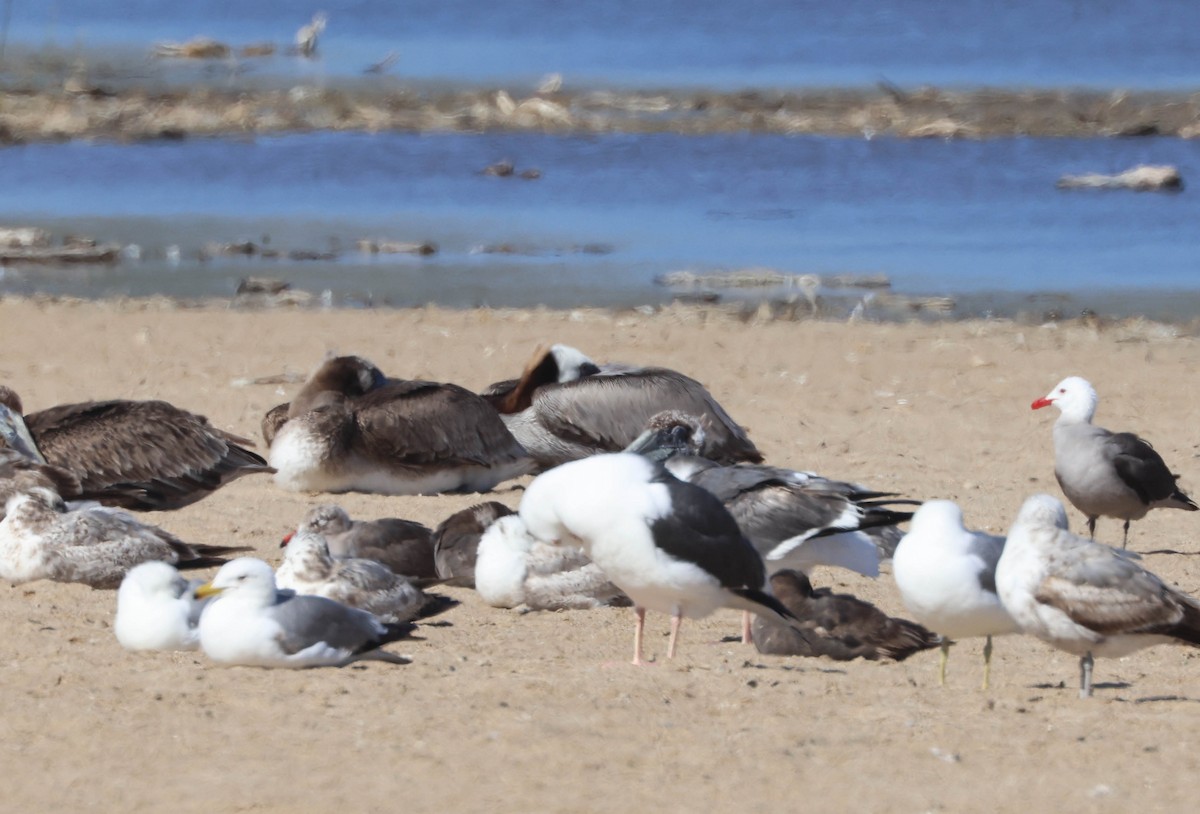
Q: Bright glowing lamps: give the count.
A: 0